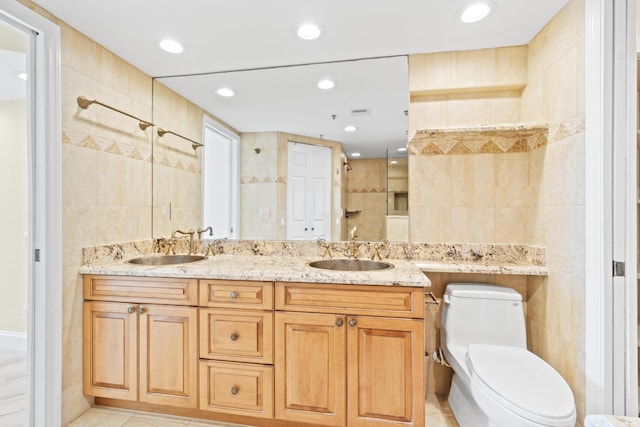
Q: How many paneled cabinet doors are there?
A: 4